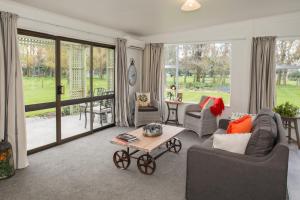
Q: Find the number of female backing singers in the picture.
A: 0